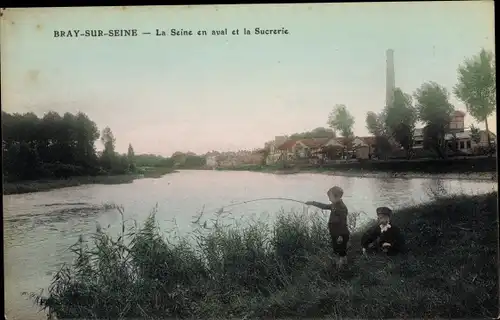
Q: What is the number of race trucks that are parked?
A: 0